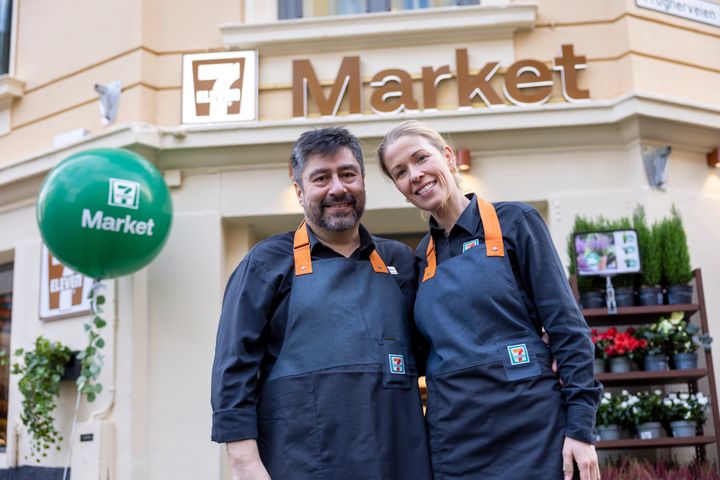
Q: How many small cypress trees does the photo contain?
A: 4